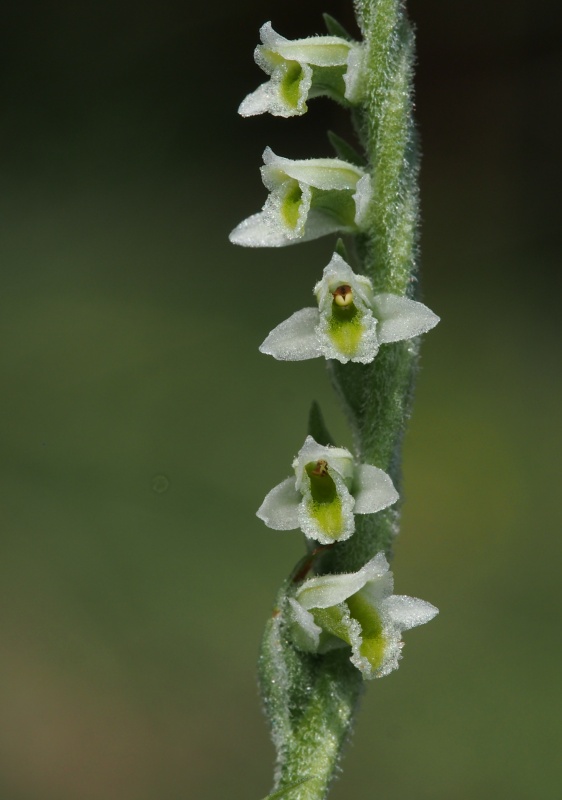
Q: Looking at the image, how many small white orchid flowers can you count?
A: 5